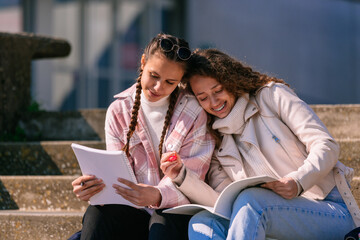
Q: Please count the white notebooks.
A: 2